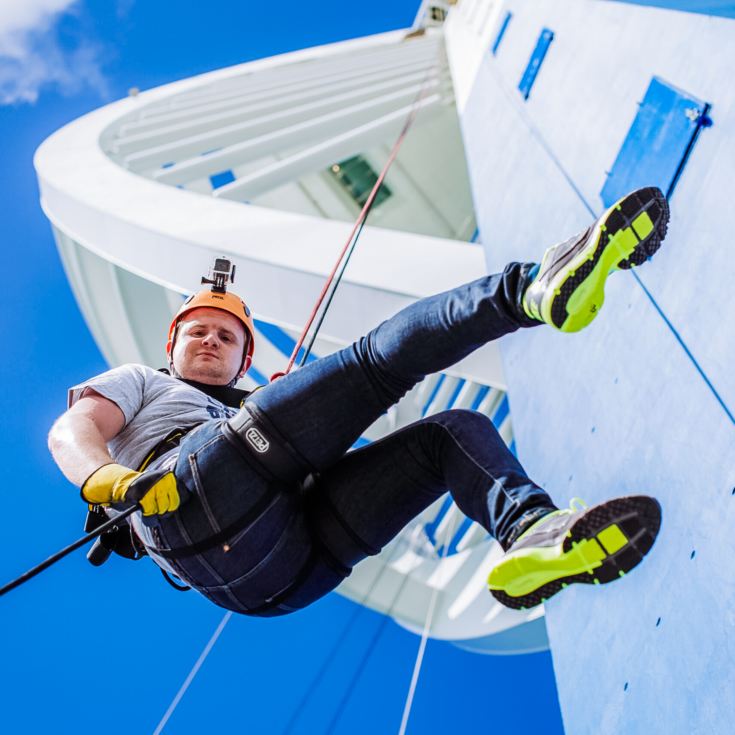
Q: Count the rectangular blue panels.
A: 3